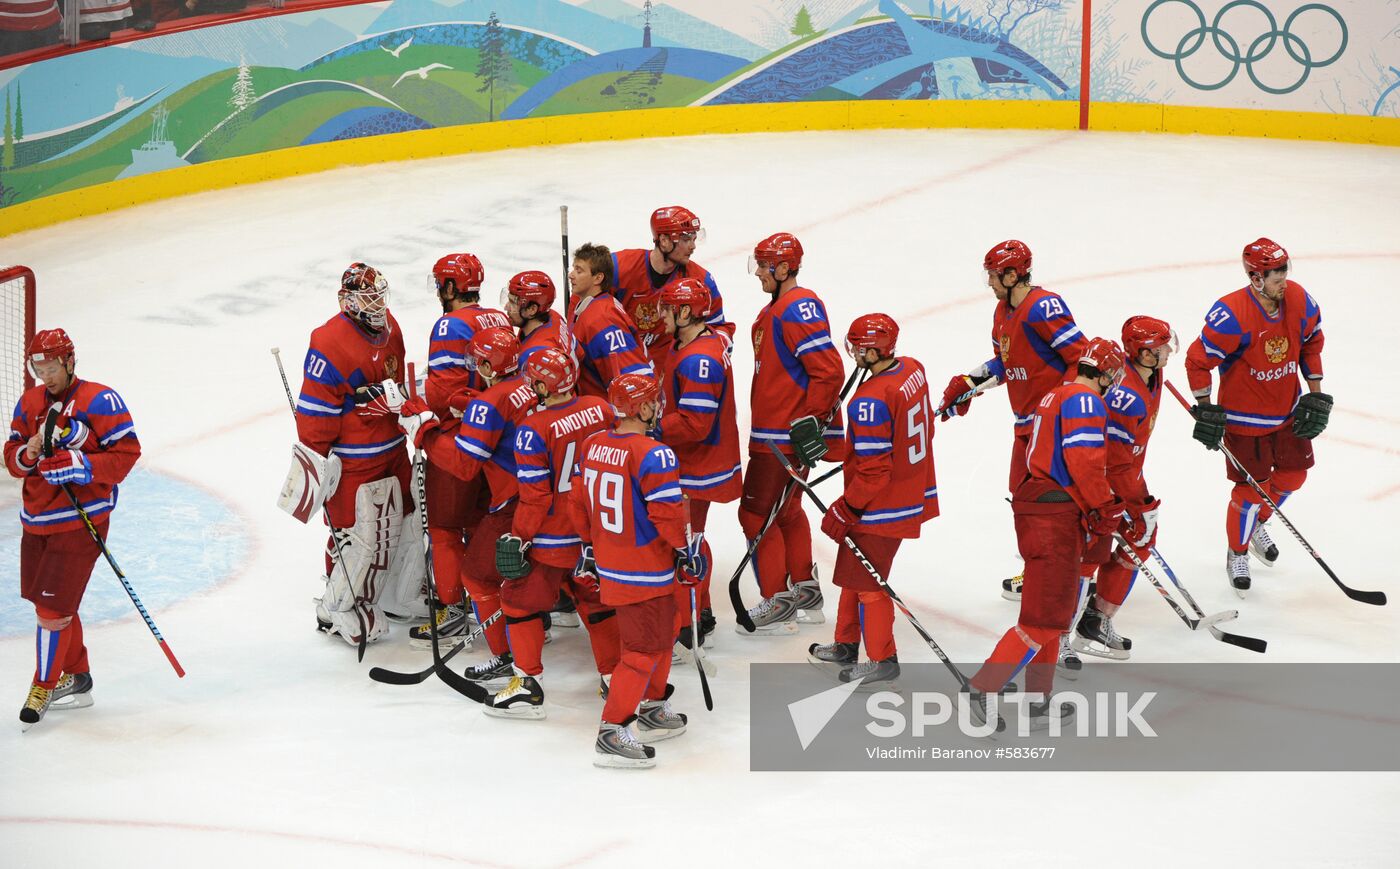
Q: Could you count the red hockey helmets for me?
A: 14